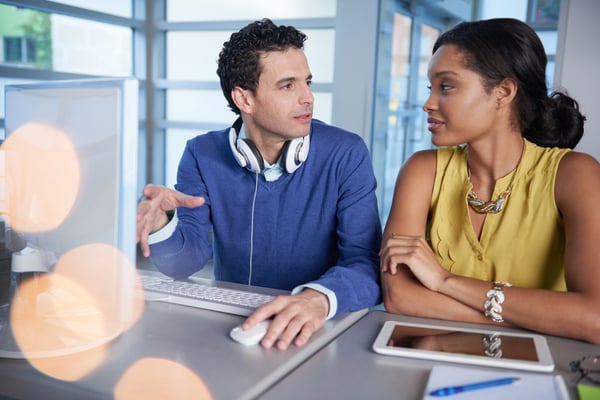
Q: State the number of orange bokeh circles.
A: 4